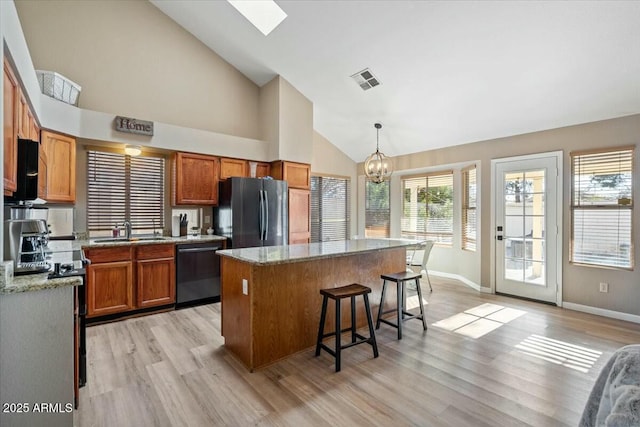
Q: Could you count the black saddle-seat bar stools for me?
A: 2